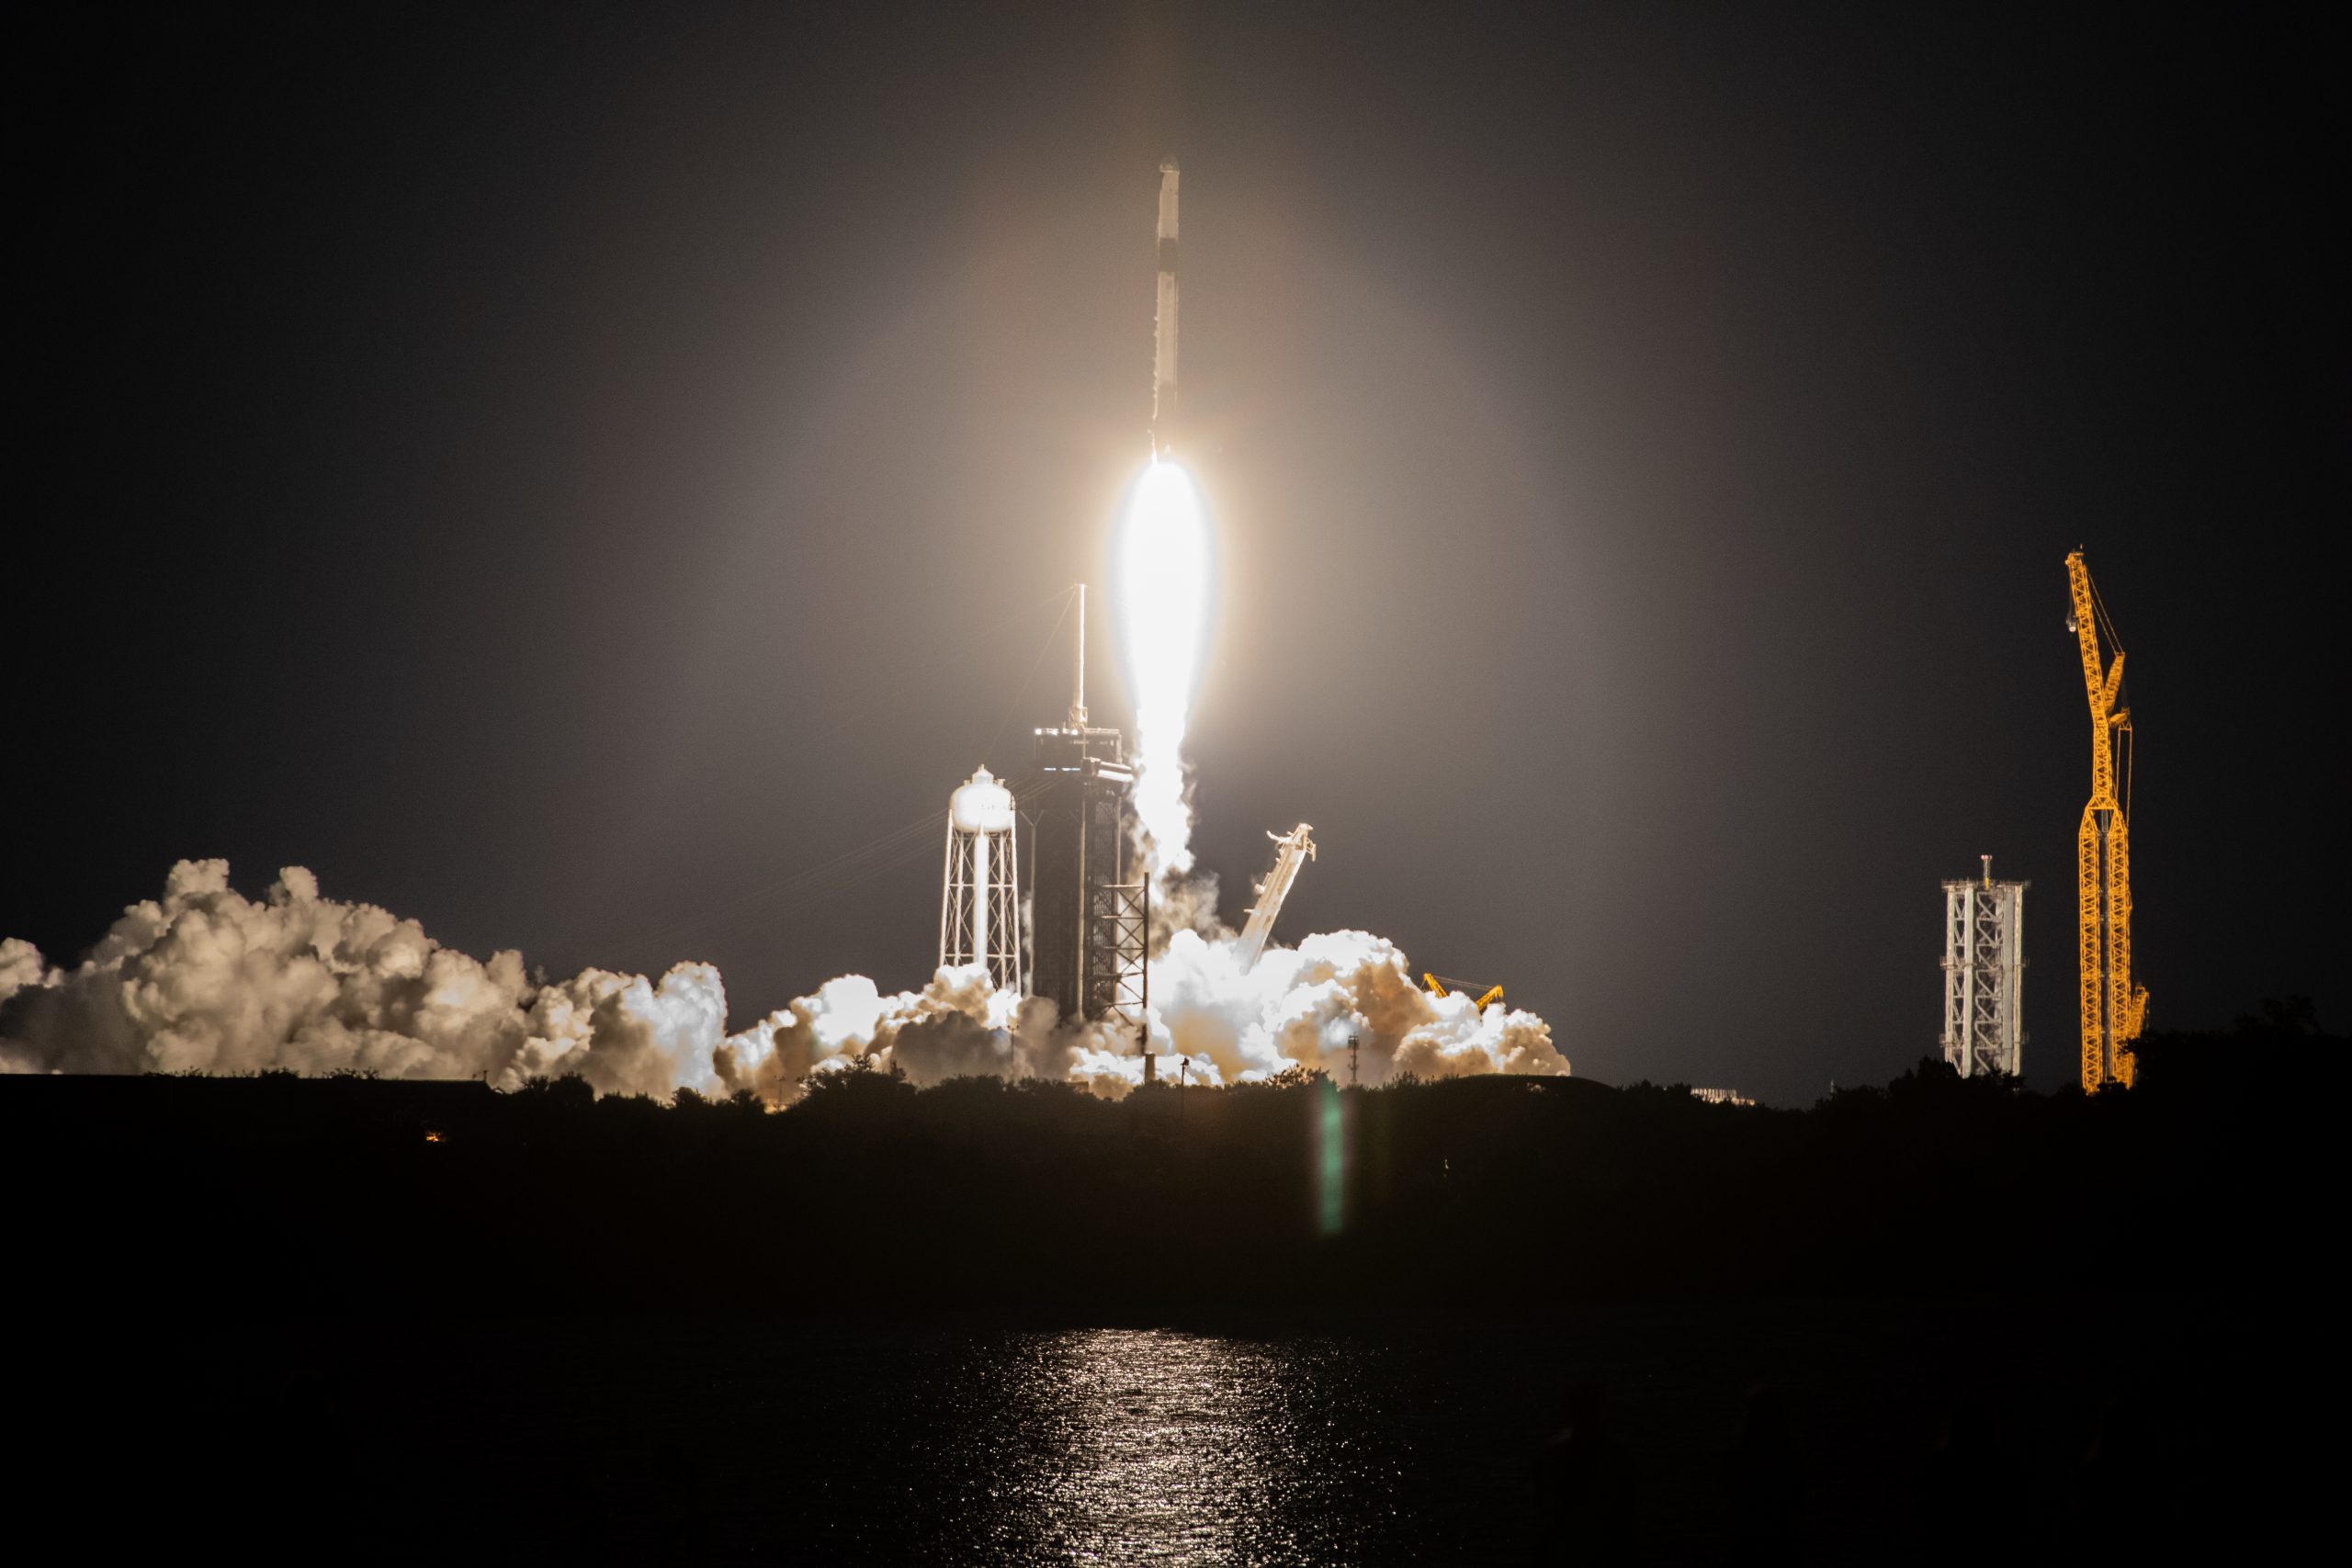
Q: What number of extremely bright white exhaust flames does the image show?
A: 1